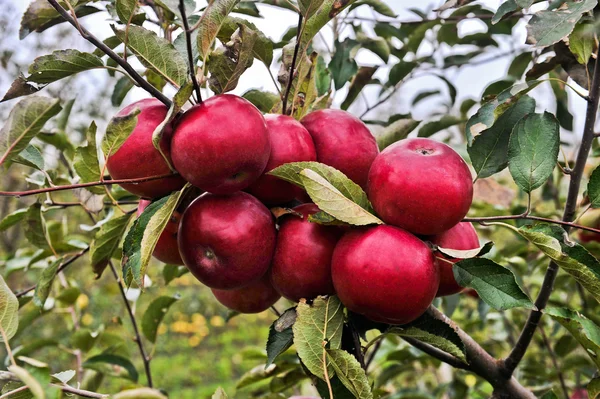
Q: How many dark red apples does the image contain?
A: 11